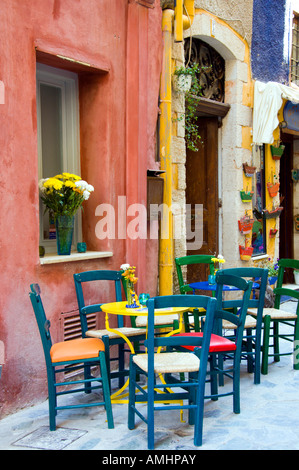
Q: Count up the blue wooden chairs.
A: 5